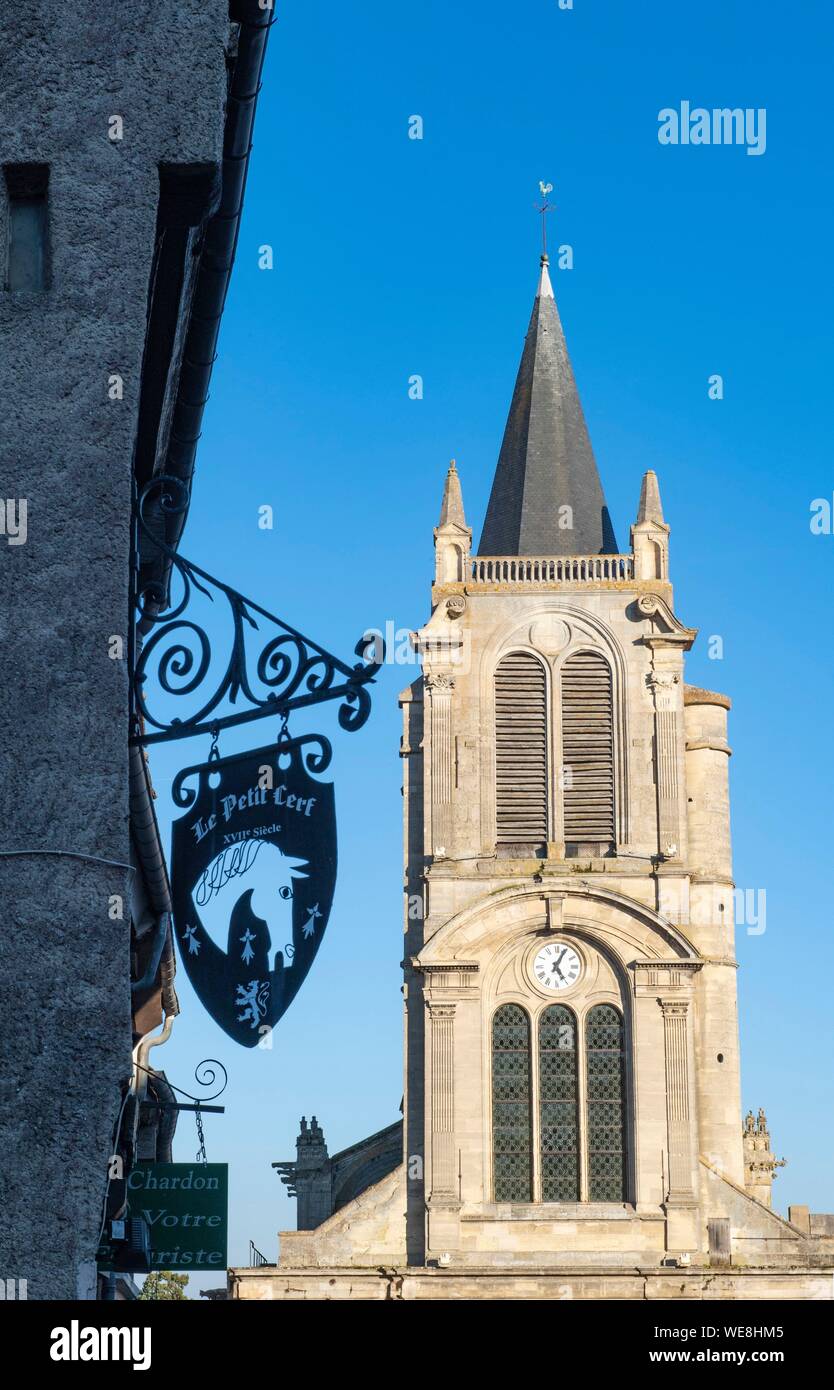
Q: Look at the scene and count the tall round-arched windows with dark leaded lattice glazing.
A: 3